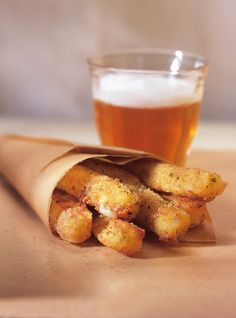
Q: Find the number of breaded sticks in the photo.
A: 6